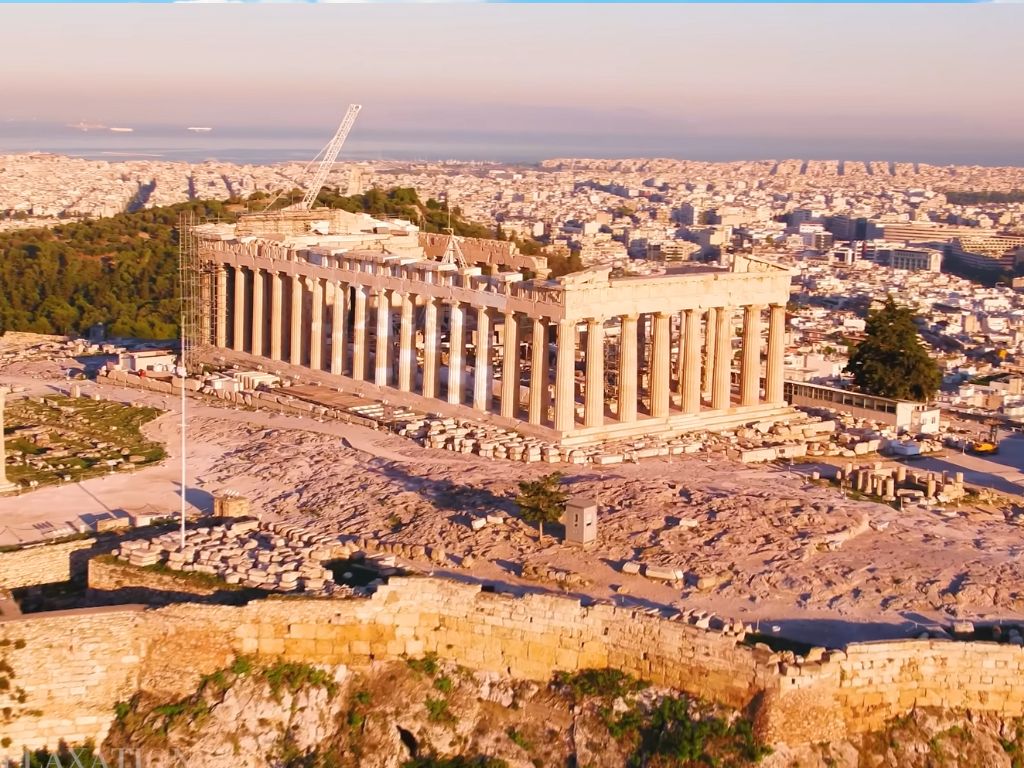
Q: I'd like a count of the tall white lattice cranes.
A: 1